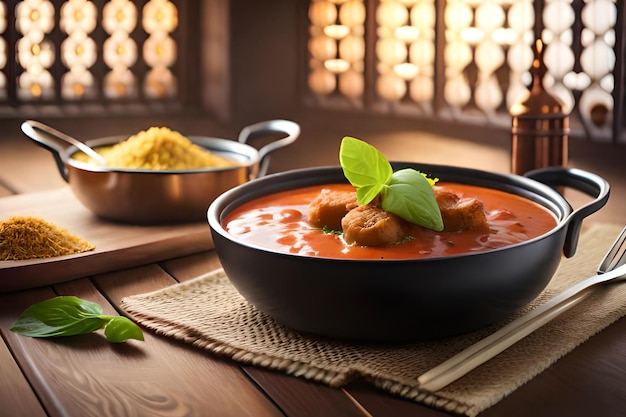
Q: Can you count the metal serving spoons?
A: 1